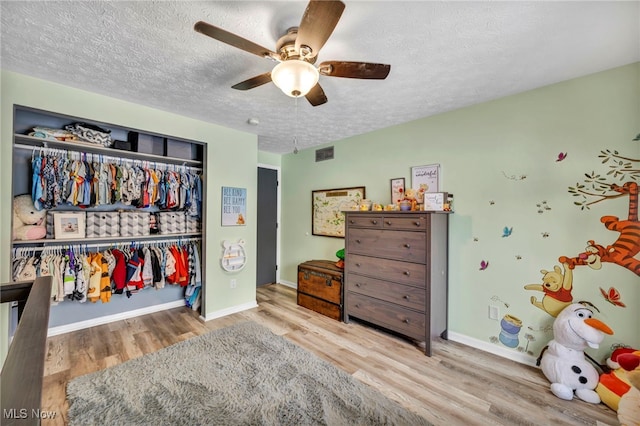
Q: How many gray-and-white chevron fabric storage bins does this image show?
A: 5